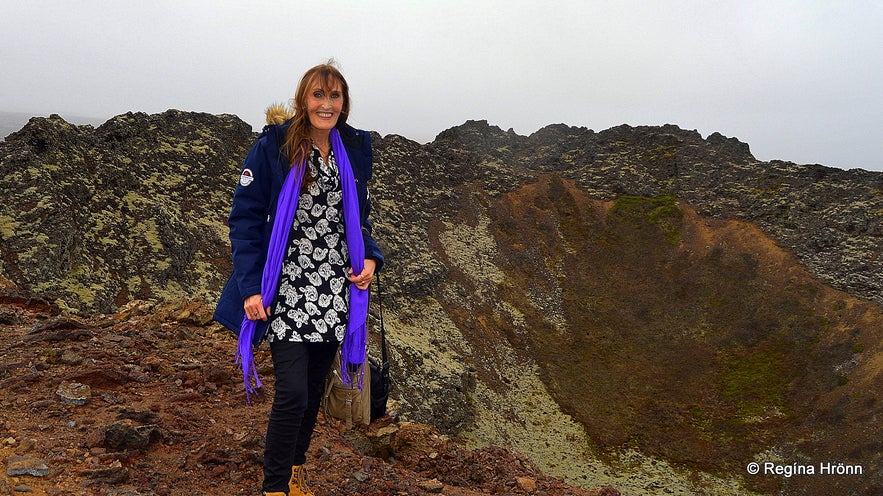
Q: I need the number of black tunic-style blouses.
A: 1